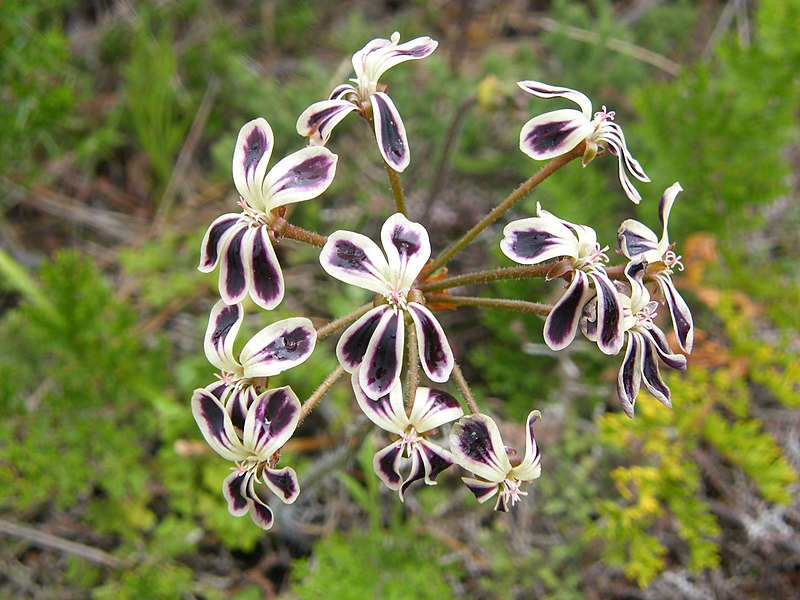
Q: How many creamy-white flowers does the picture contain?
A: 11